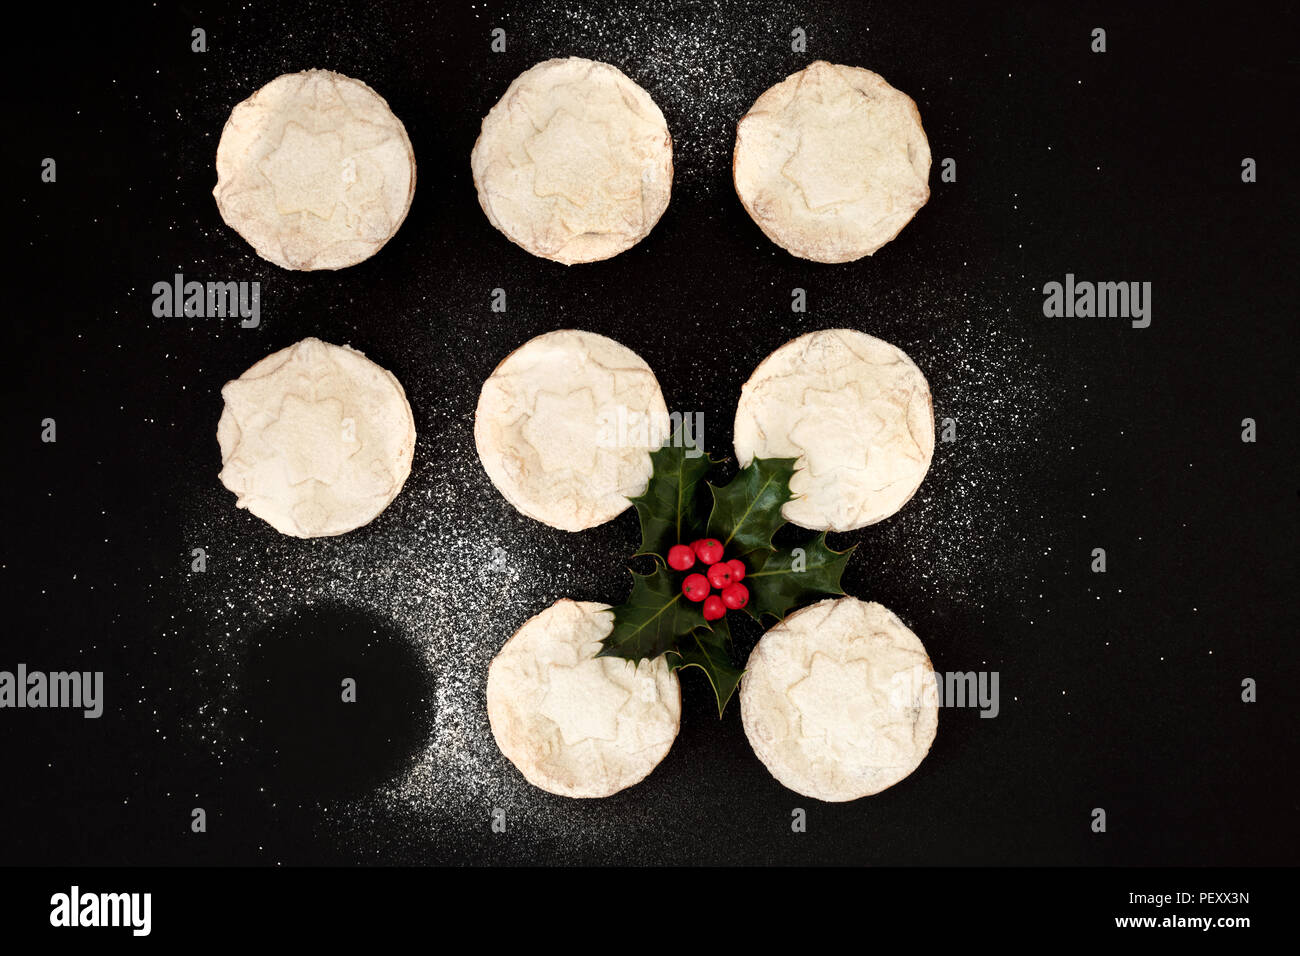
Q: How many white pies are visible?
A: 8